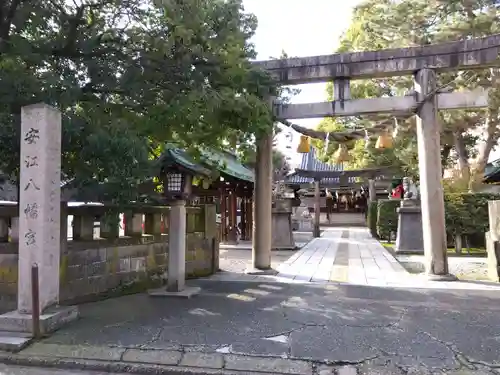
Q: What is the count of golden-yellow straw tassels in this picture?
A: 3